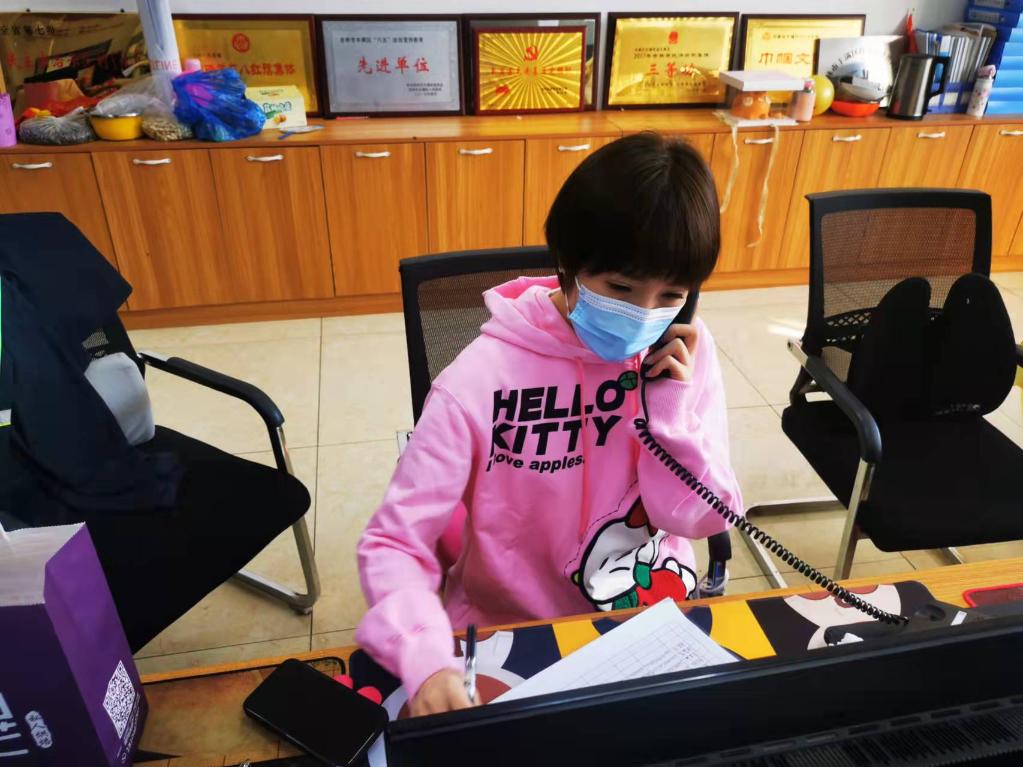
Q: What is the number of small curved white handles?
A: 10